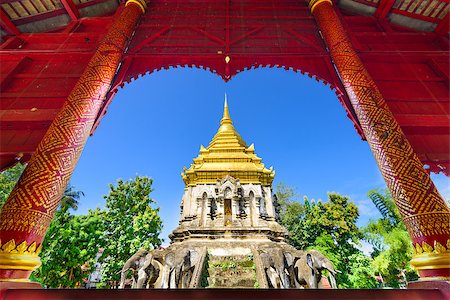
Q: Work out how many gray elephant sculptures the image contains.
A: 4